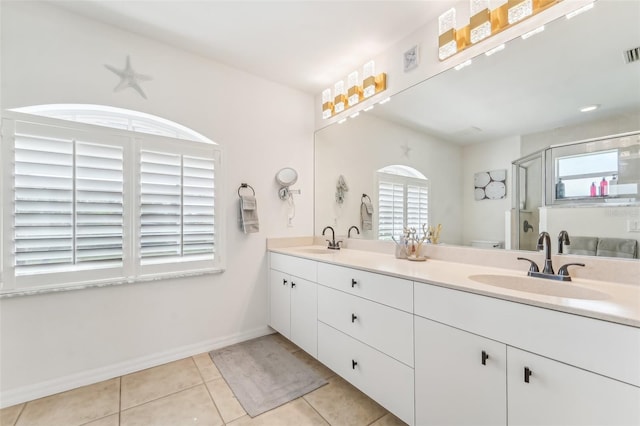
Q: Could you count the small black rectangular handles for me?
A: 7